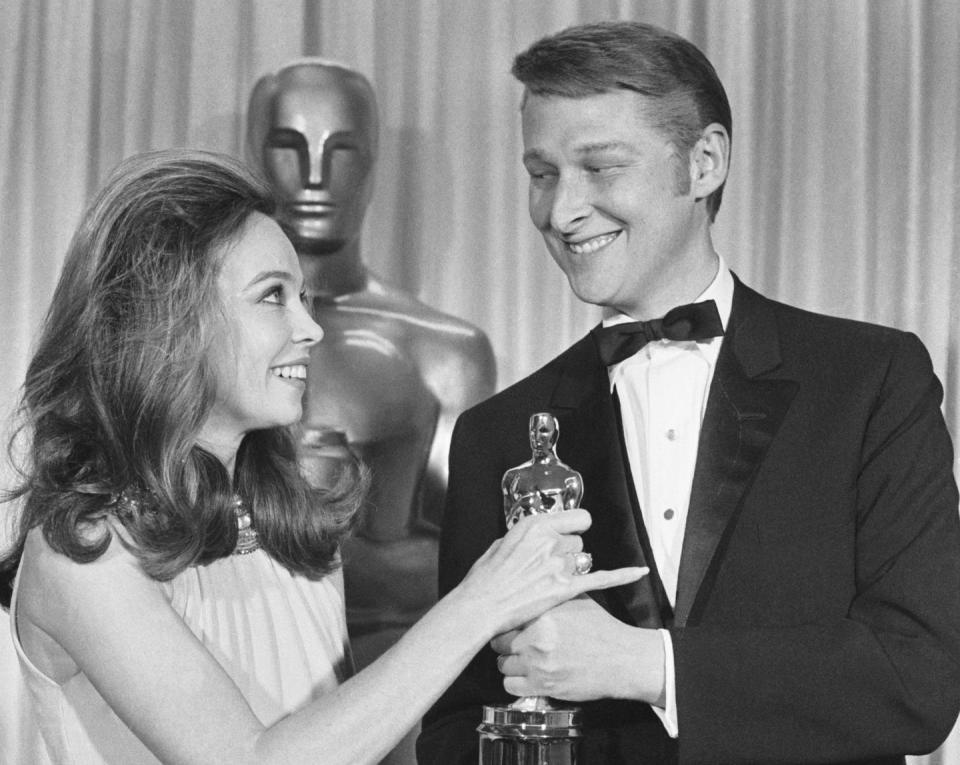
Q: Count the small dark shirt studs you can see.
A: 2